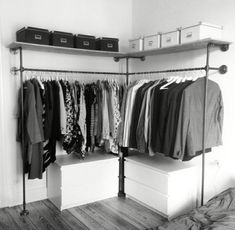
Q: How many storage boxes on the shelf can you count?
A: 8